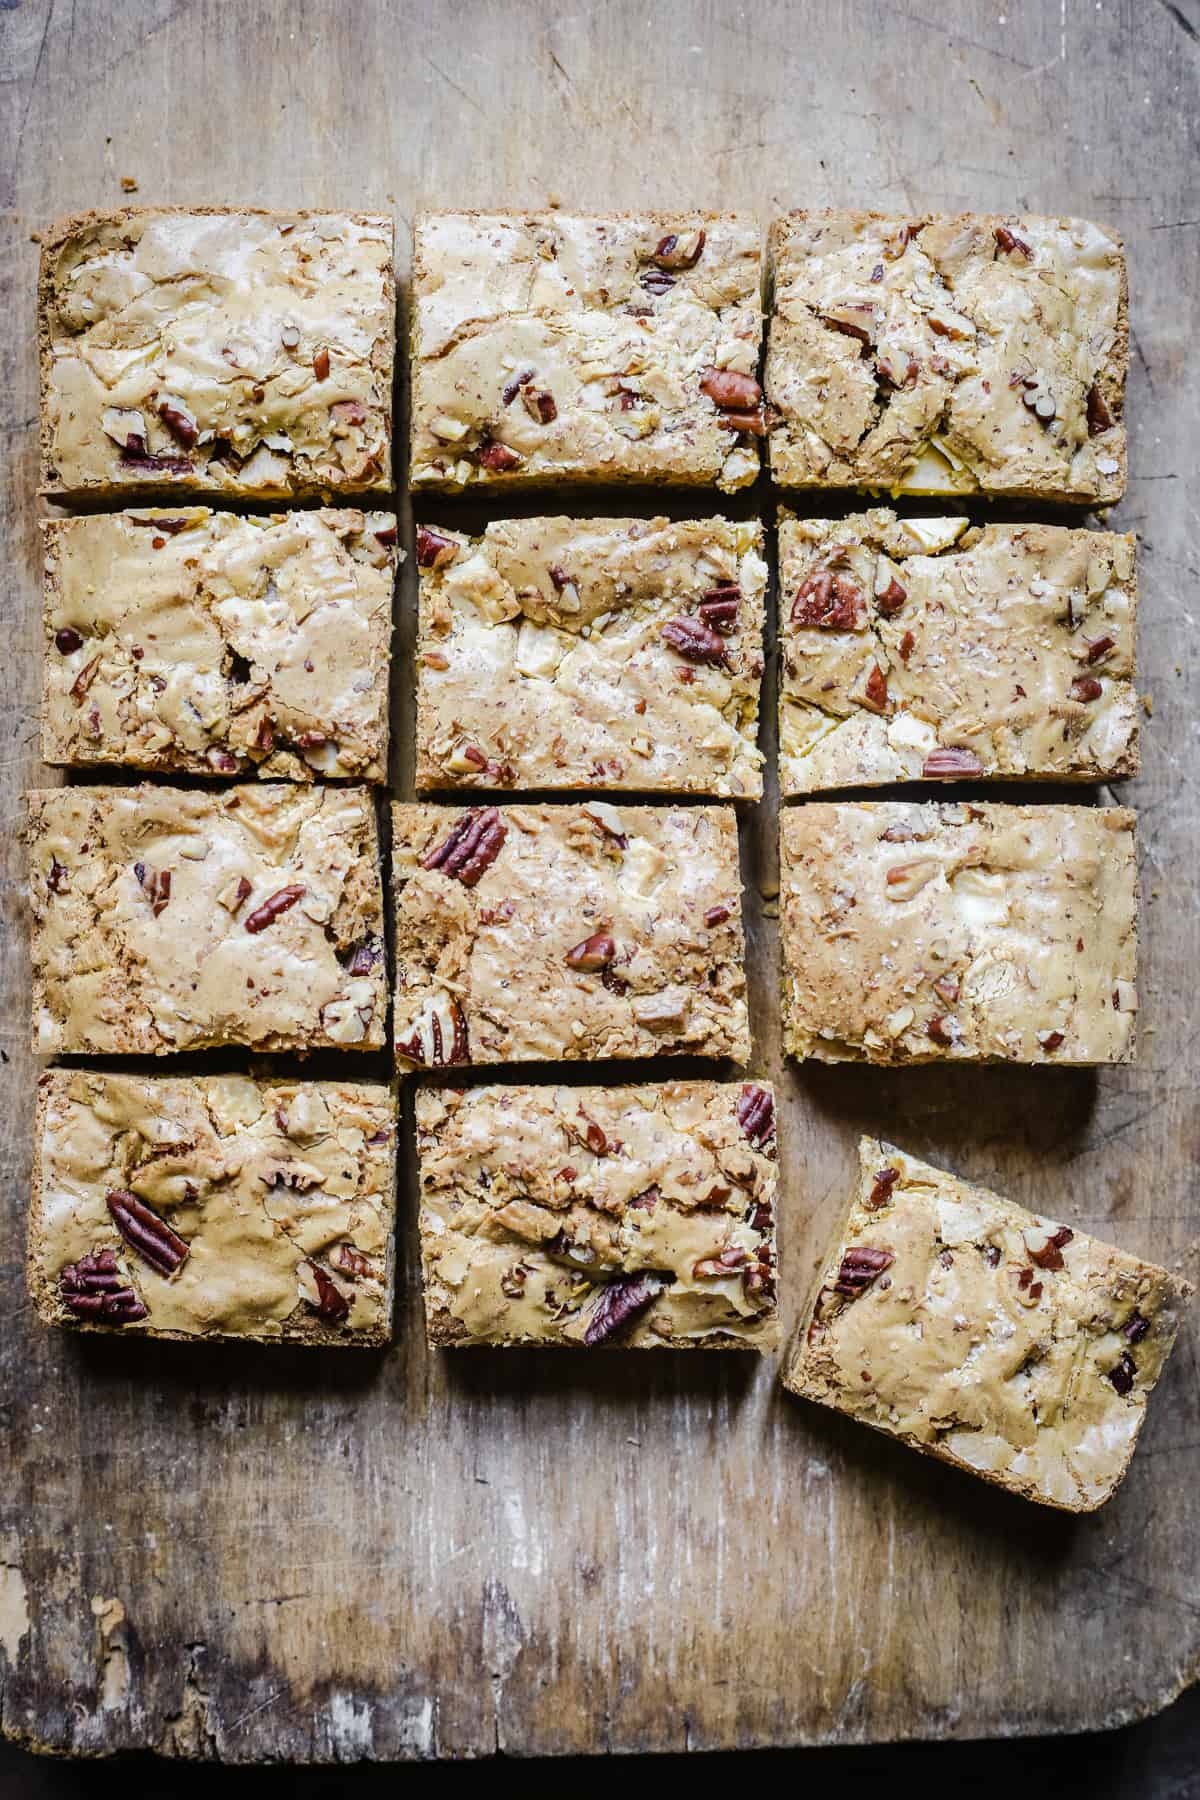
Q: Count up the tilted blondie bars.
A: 1